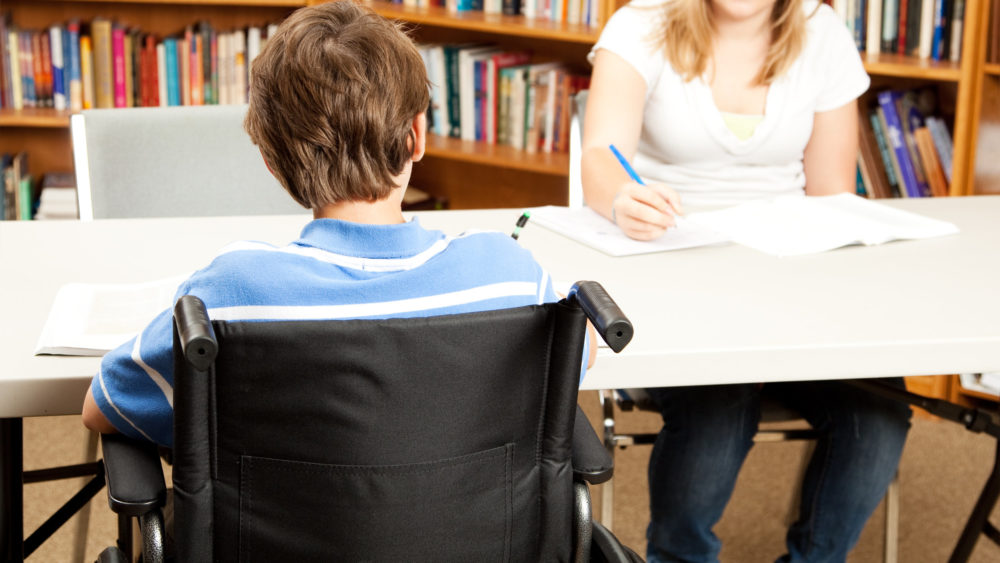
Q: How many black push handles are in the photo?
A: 2